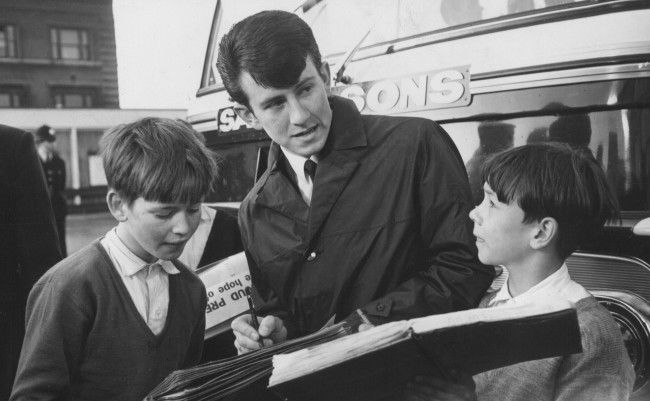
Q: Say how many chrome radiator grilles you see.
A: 1